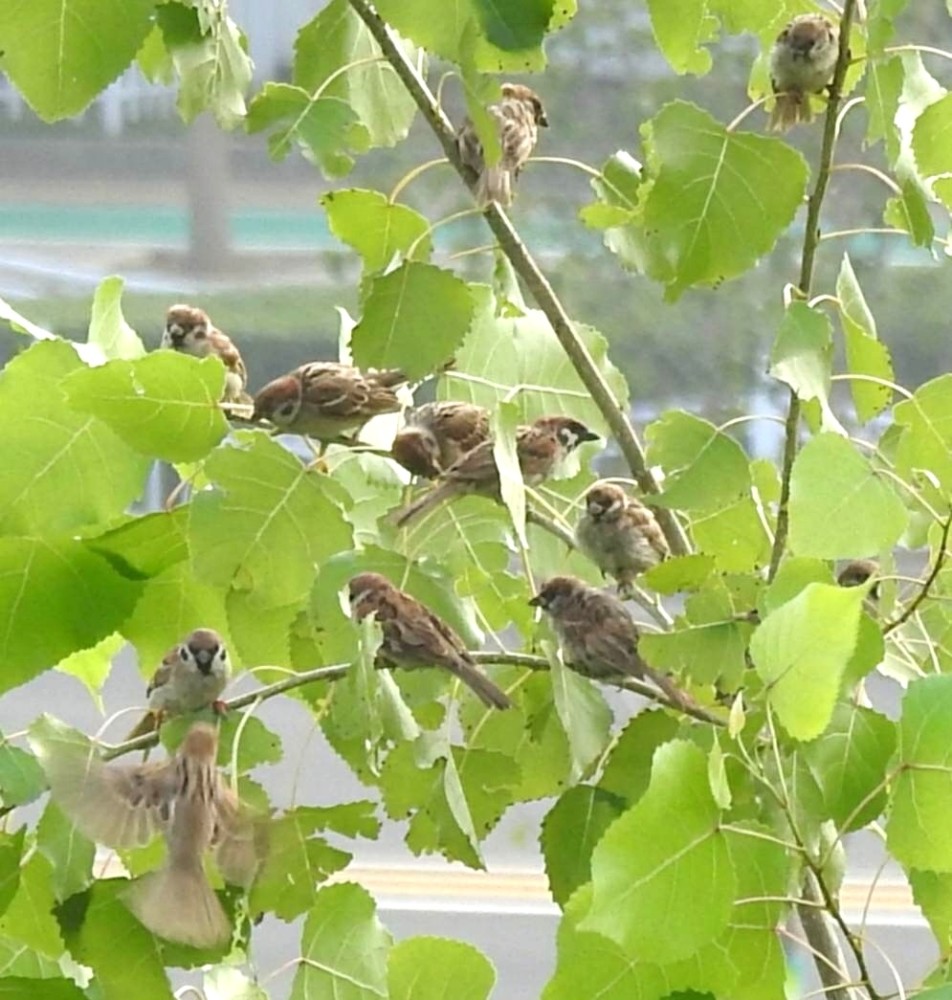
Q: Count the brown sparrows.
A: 12